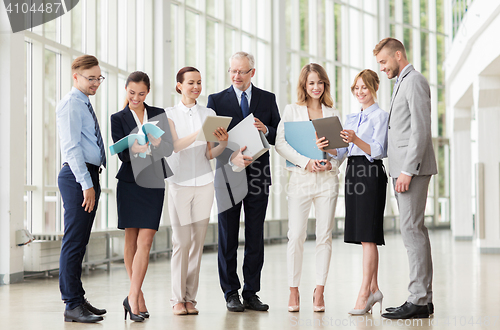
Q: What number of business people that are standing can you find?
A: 7